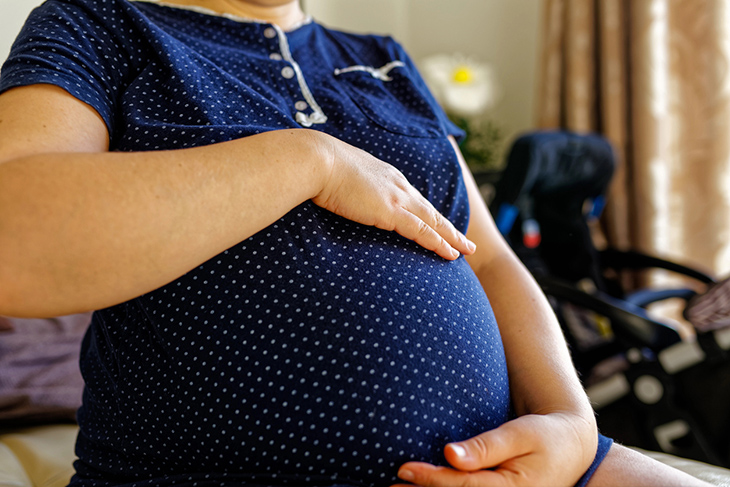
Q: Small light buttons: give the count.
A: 4